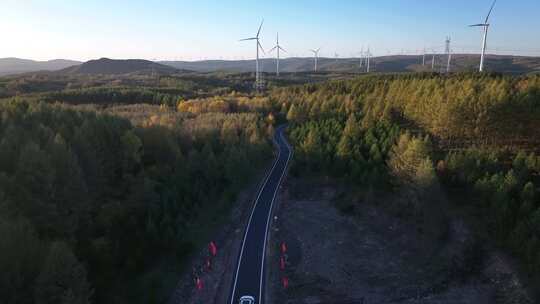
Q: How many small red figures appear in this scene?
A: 6